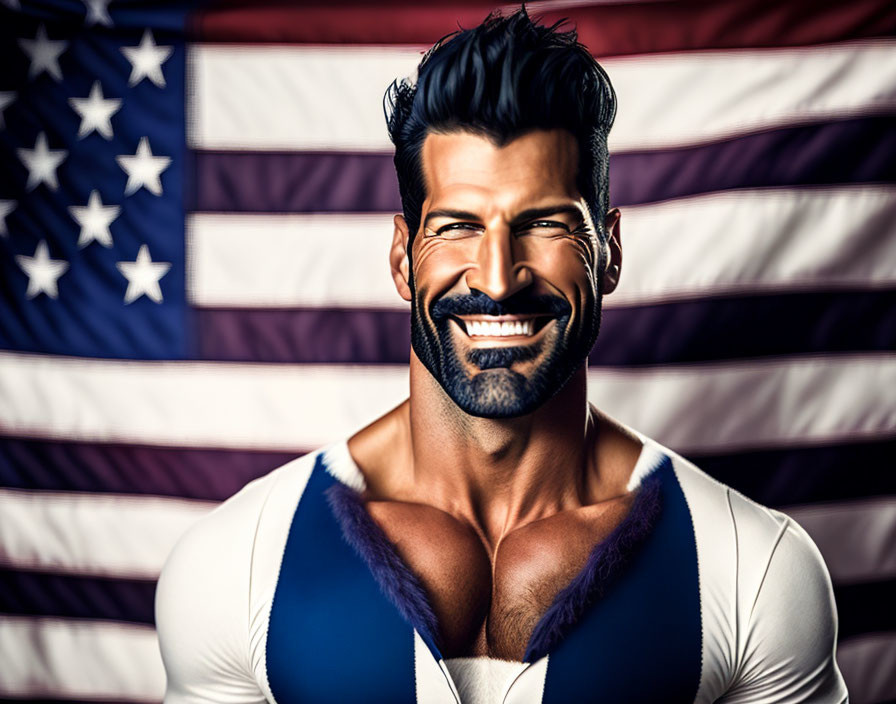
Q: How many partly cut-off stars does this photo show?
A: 4